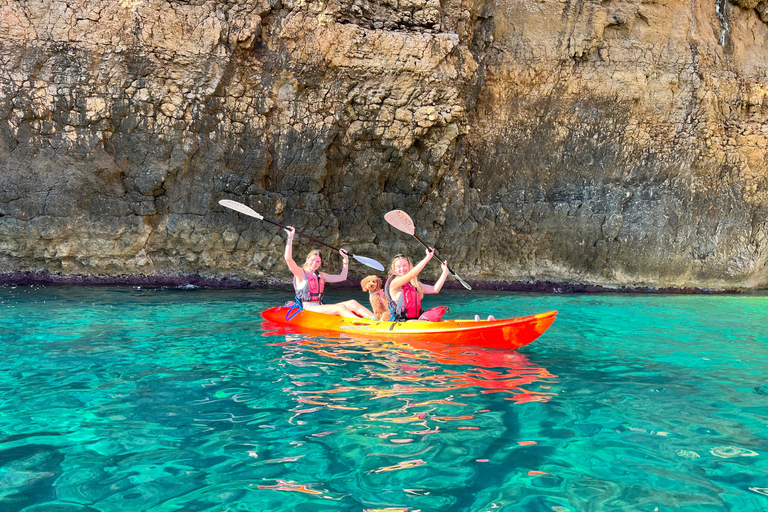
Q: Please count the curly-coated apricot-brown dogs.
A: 1